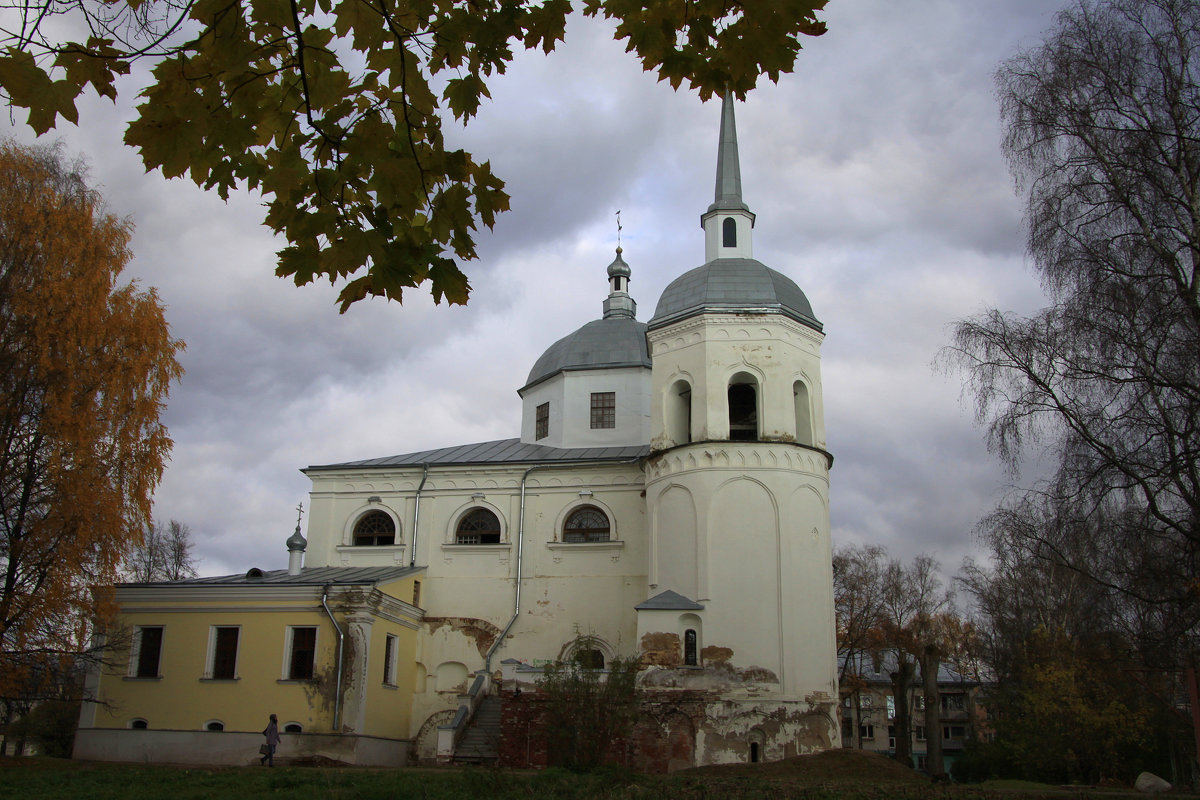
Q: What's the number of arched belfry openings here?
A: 3